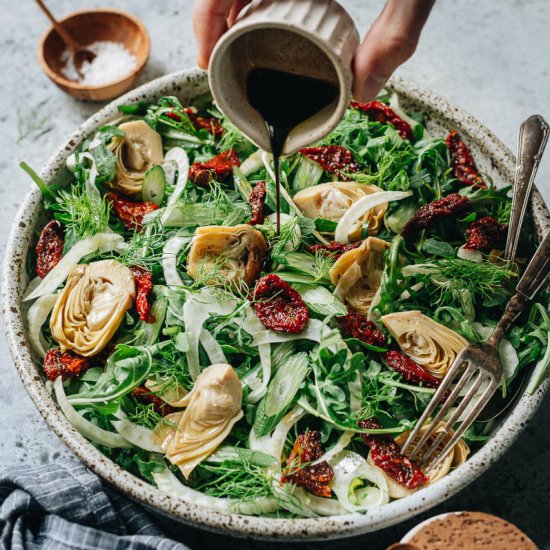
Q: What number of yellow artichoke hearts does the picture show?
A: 8